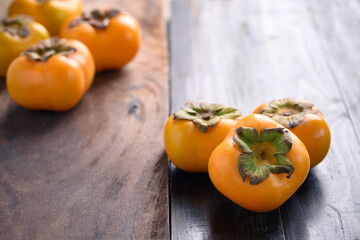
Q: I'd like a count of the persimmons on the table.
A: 7